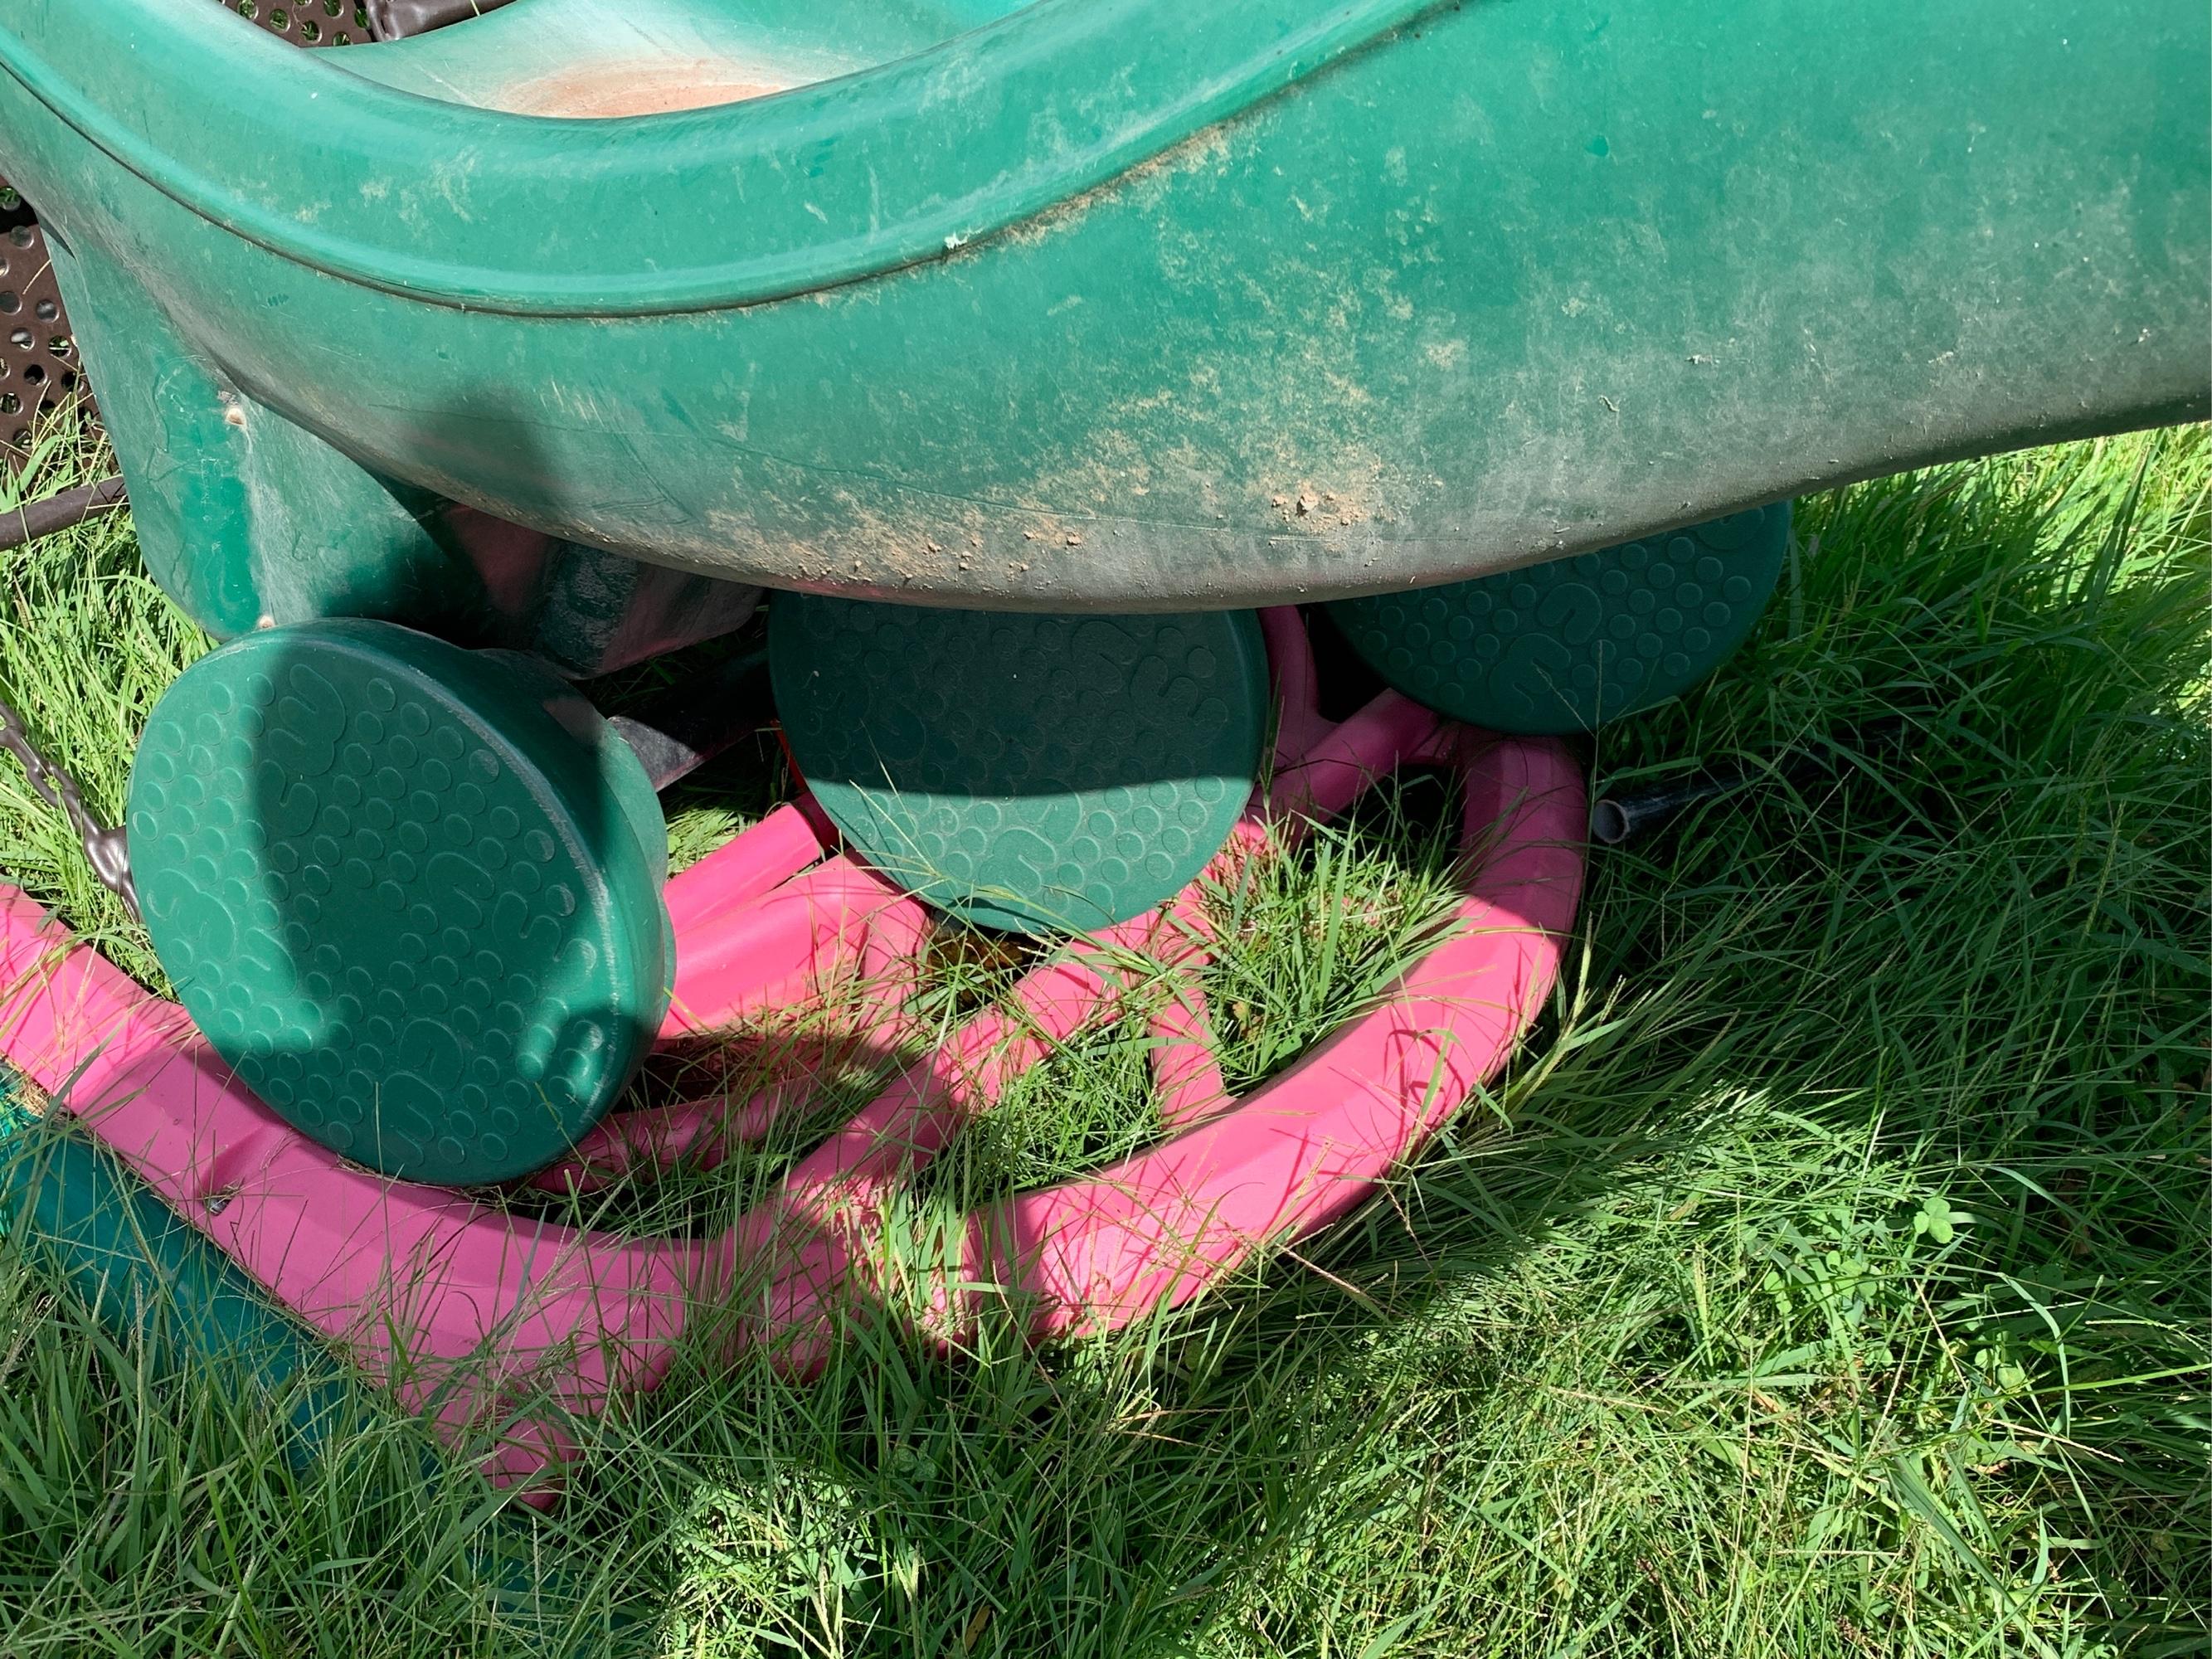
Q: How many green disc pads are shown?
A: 3